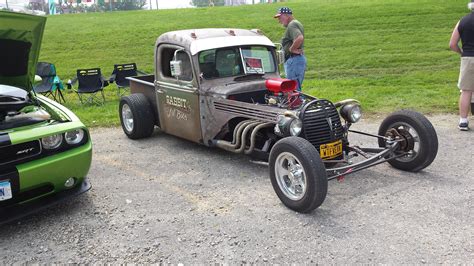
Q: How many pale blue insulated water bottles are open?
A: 0